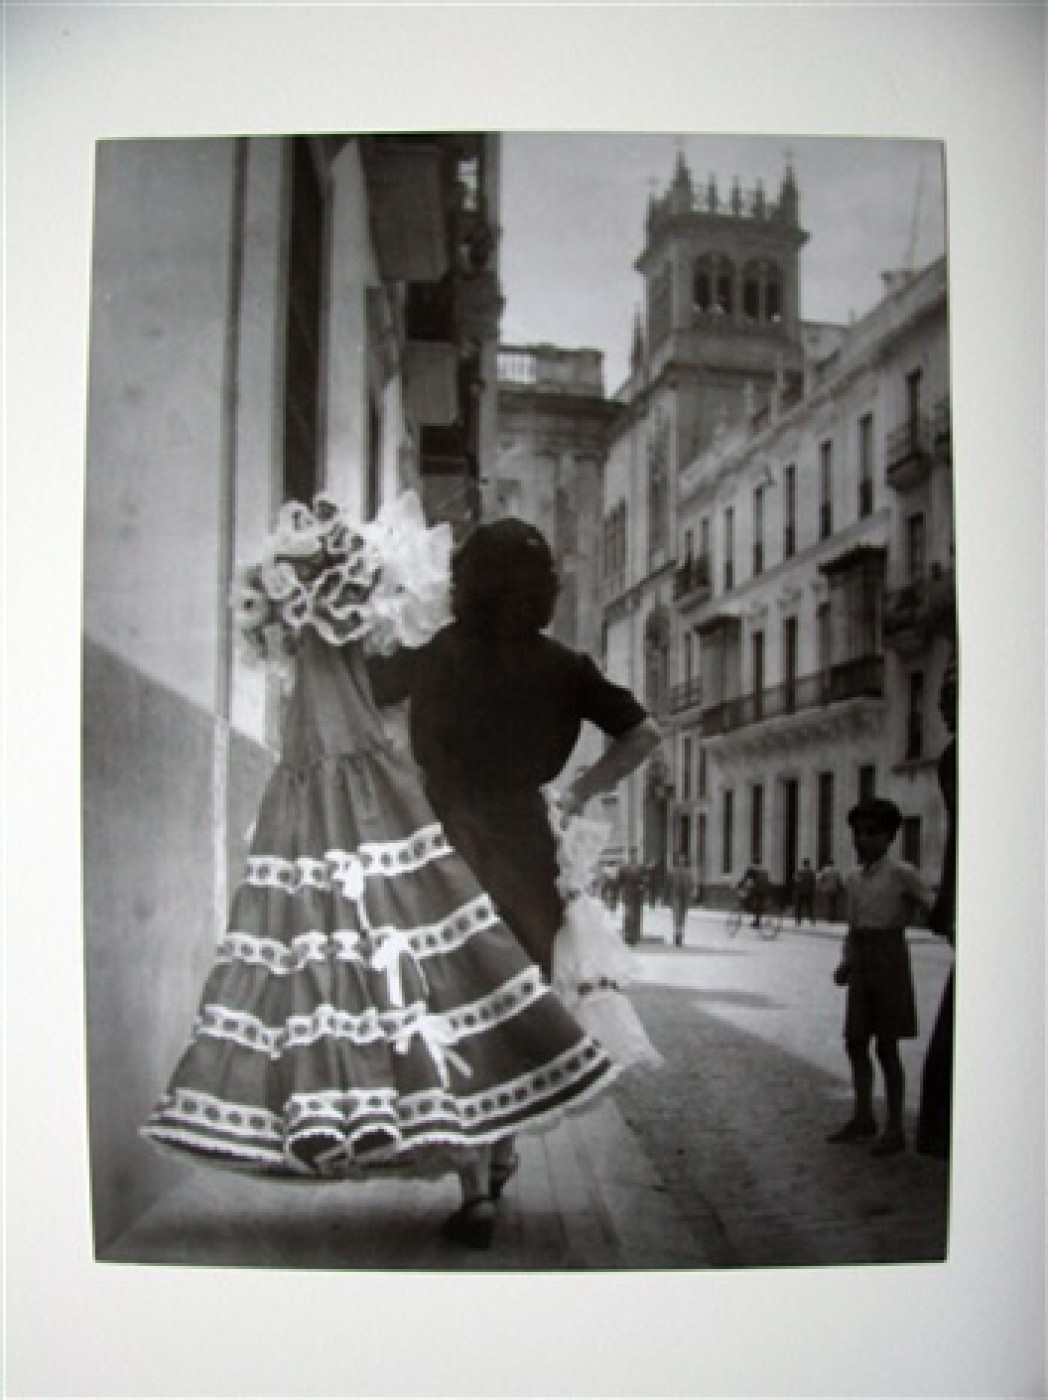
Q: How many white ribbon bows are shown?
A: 3